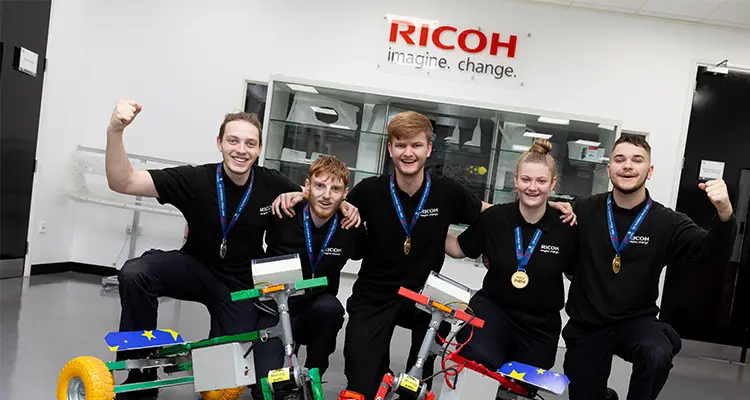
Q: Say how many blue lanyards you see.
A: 5